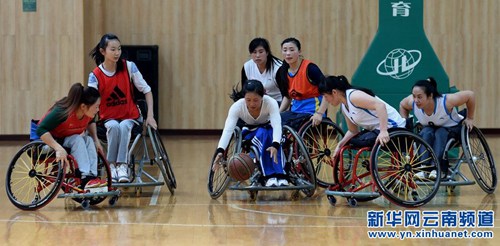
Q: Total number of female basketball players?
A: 7